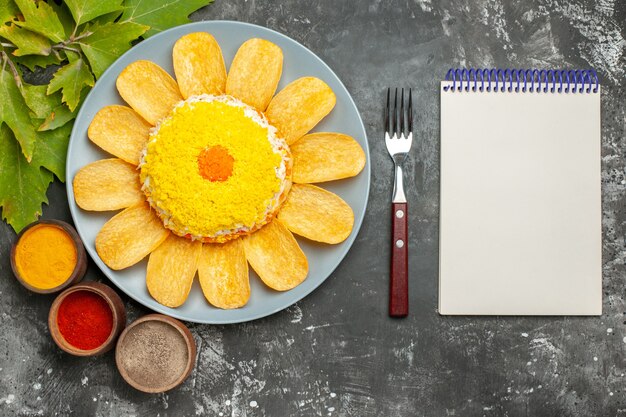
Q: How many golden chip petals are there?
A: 12